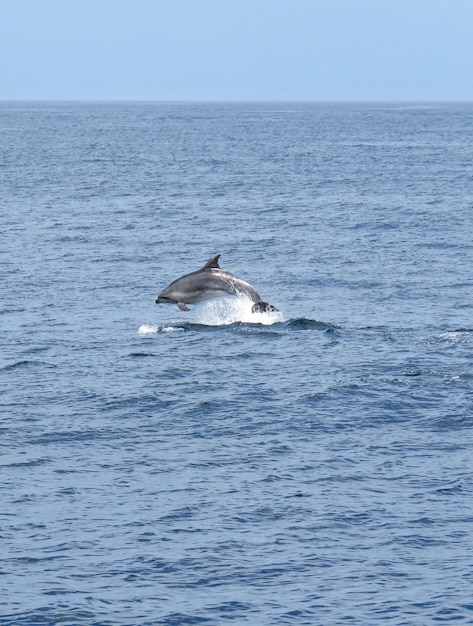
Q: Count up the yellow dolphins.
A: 0